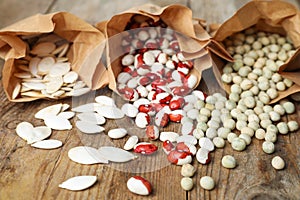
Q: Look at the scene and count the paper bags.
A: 3